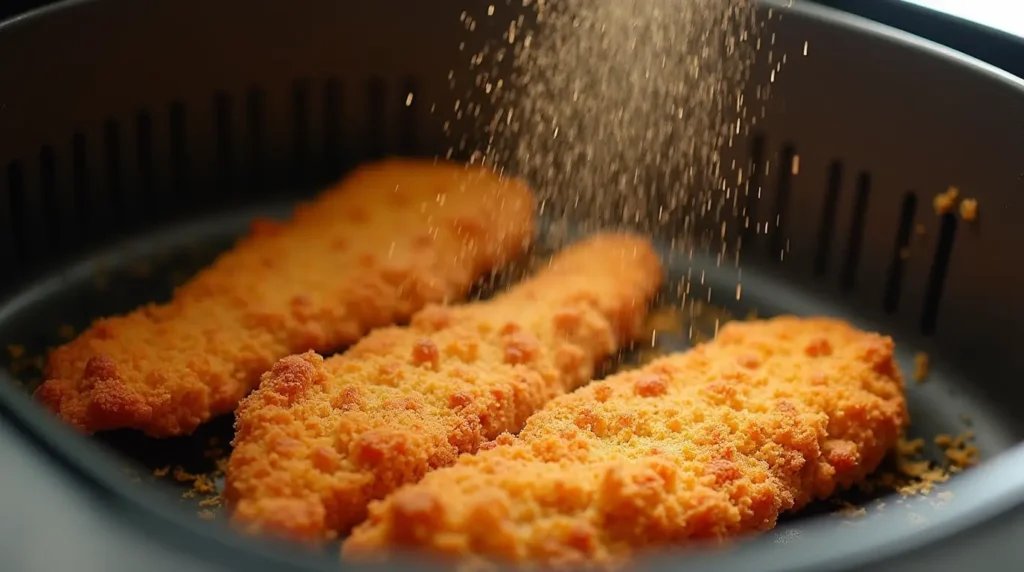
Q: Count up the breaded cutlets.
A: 3